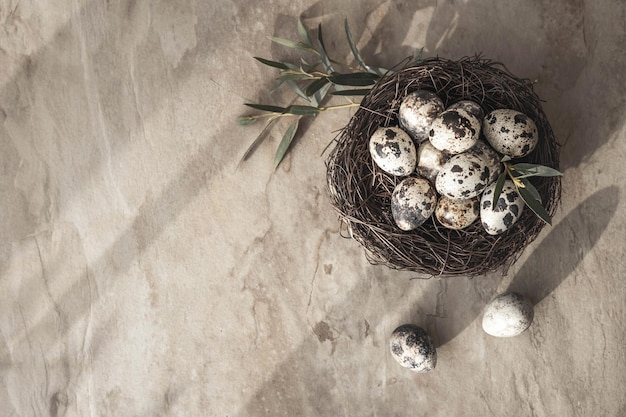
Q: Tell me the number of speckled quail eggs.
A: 13